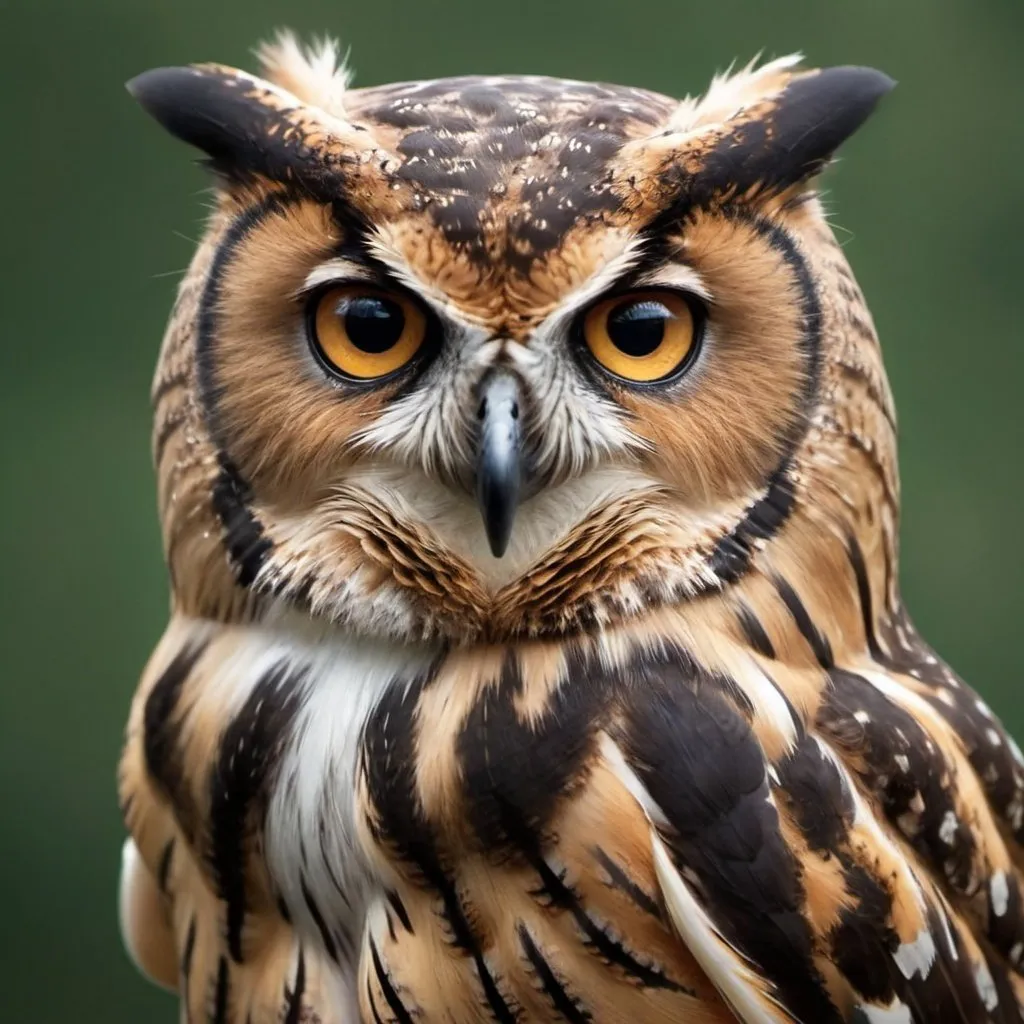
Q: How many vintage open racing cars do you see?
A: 0